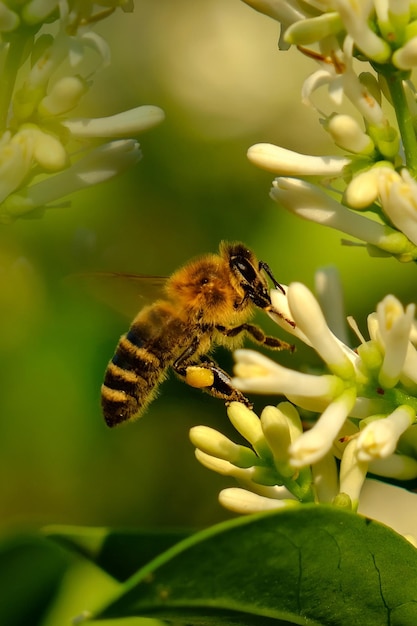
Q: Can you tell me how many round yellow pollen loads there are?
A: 1